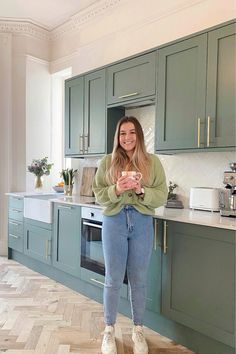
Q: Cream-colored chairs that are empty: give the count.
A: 0